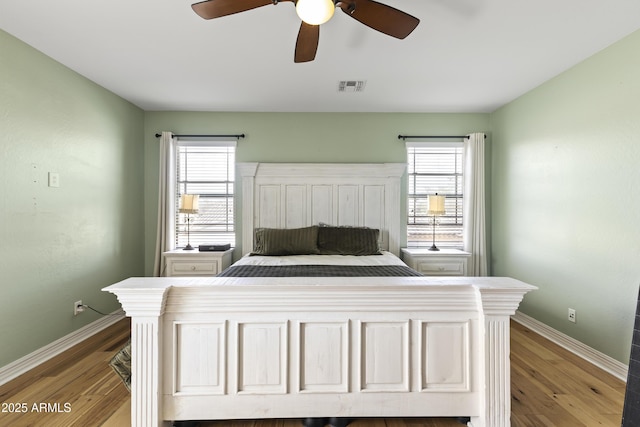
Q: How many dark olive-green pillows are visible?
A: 2